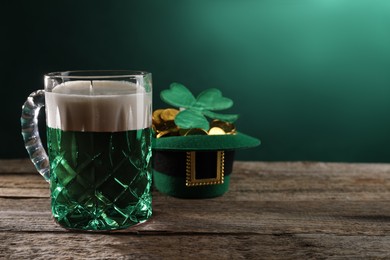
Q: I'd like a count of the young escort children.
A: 0